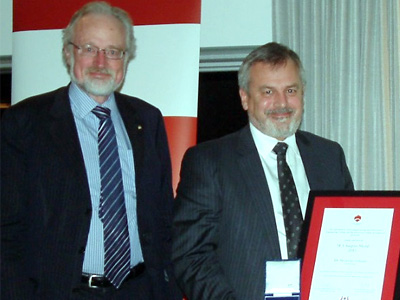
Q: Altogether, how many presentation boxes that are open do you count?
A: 1